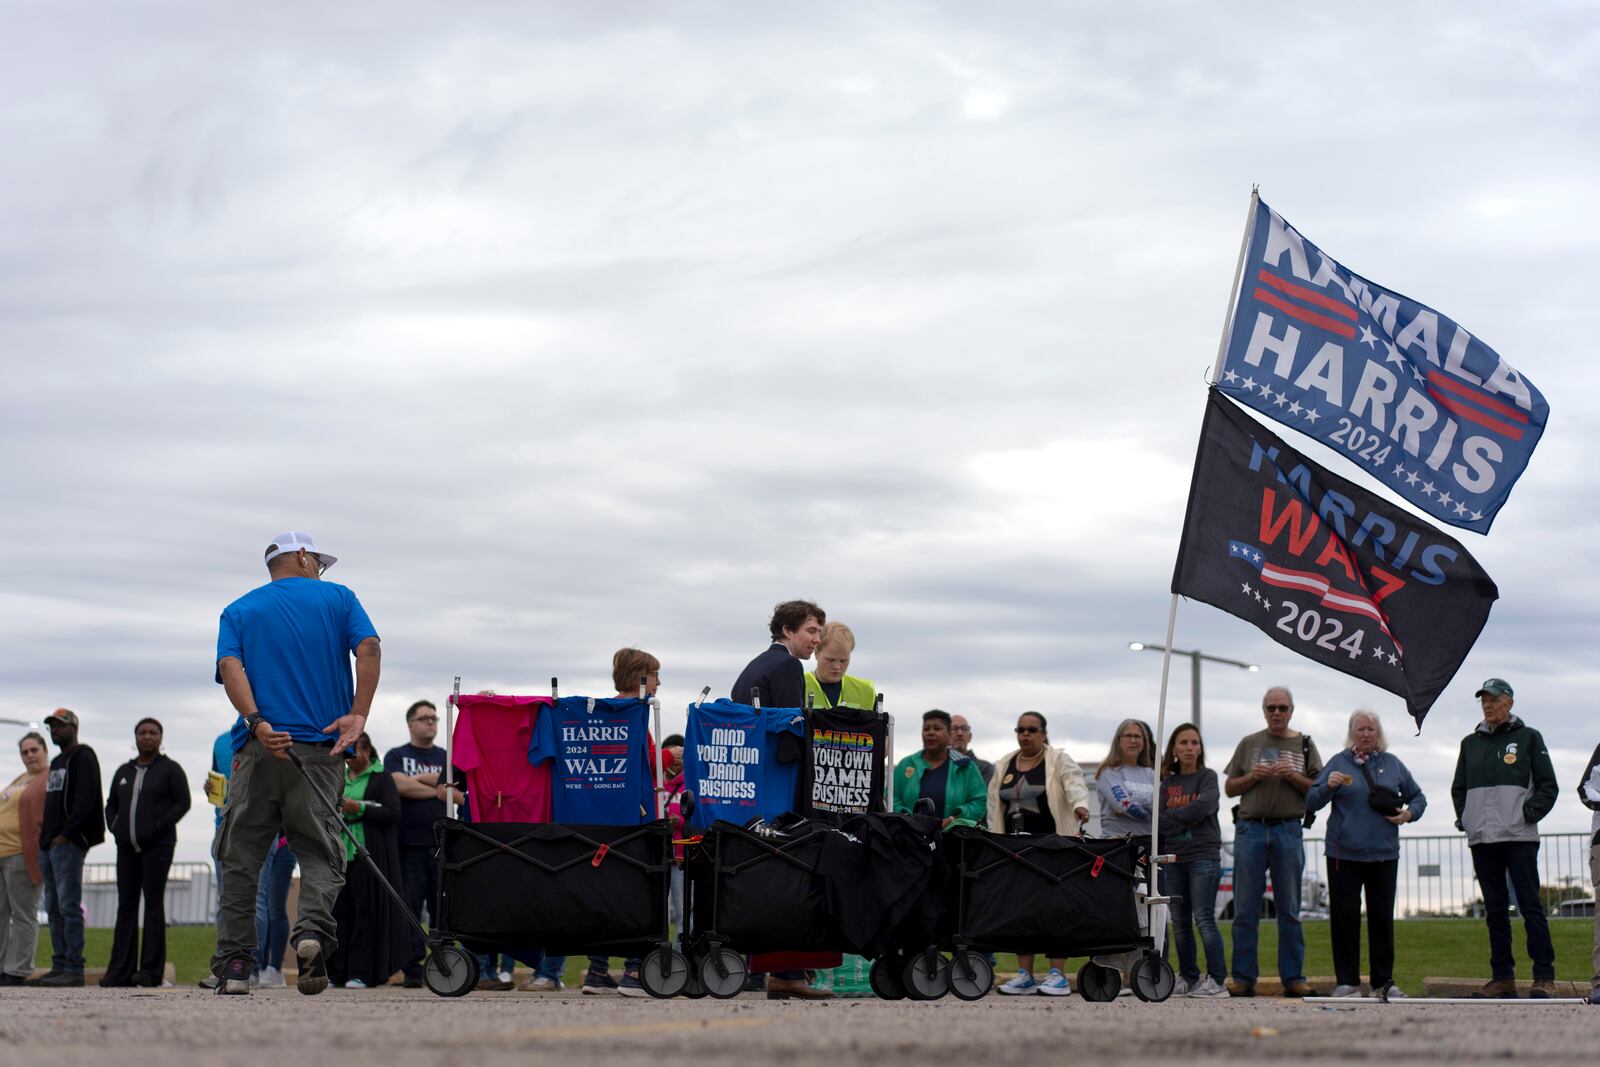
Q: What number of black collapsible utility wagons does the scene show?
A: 3